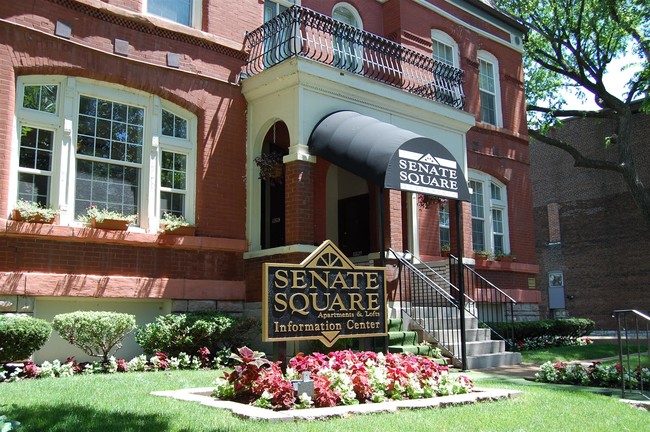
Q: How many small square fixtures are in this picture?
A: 3